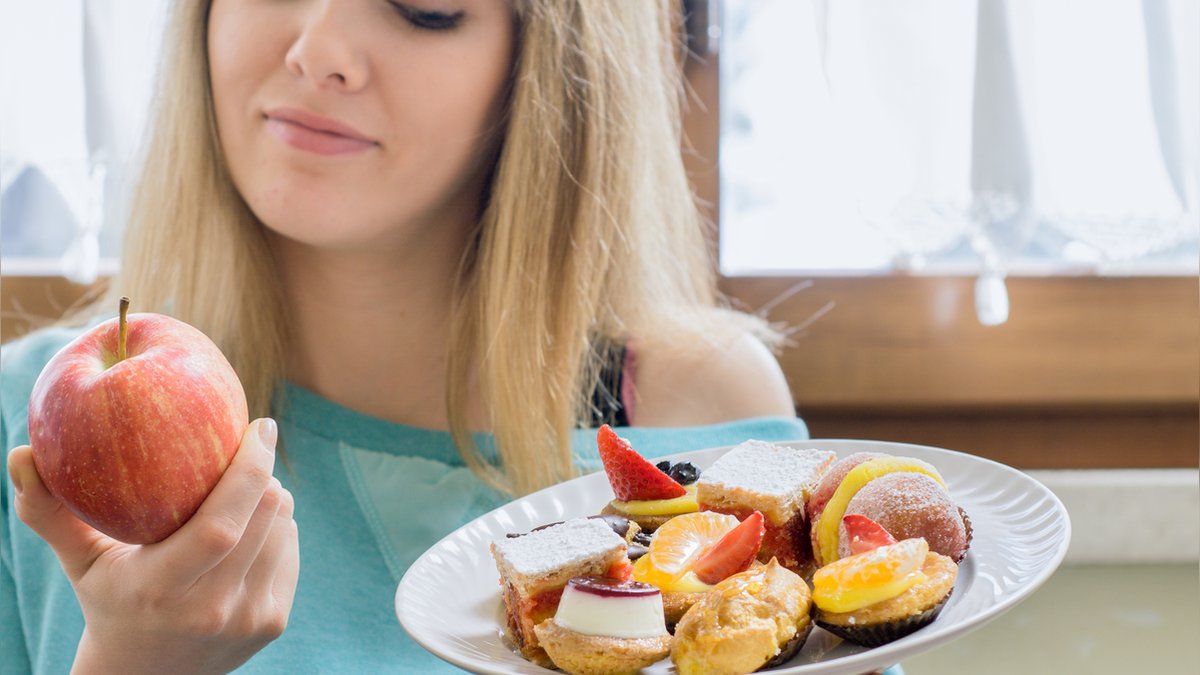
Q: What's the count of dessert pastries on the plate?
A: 9